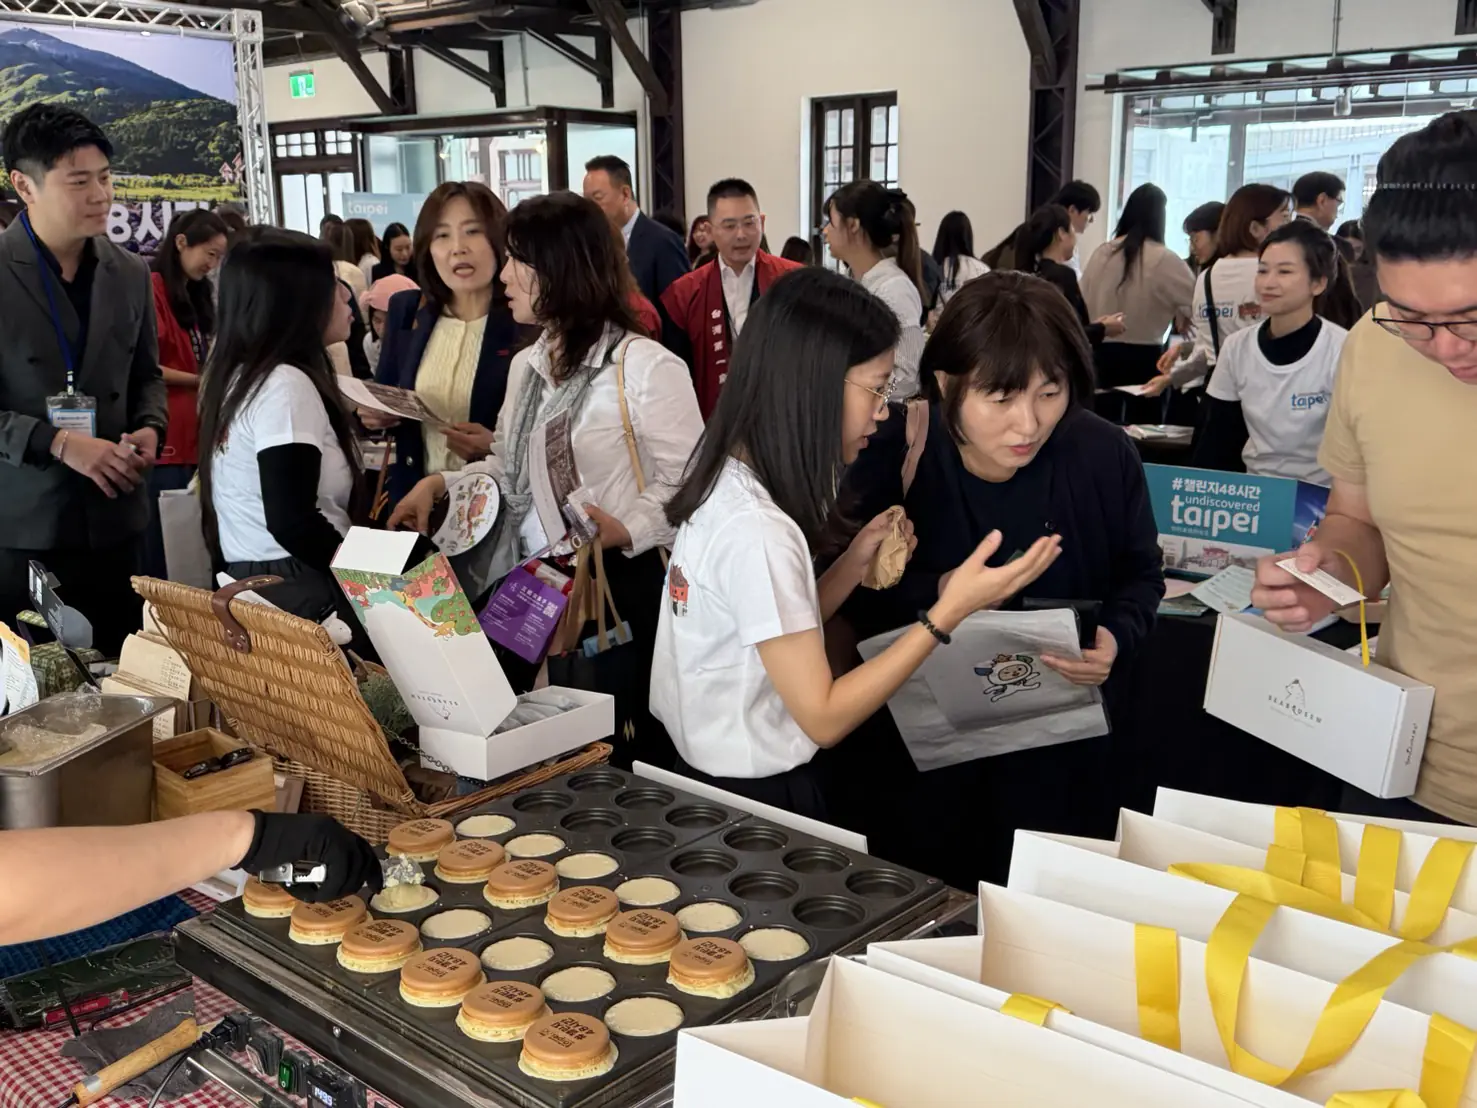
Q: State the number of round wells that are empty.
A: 12